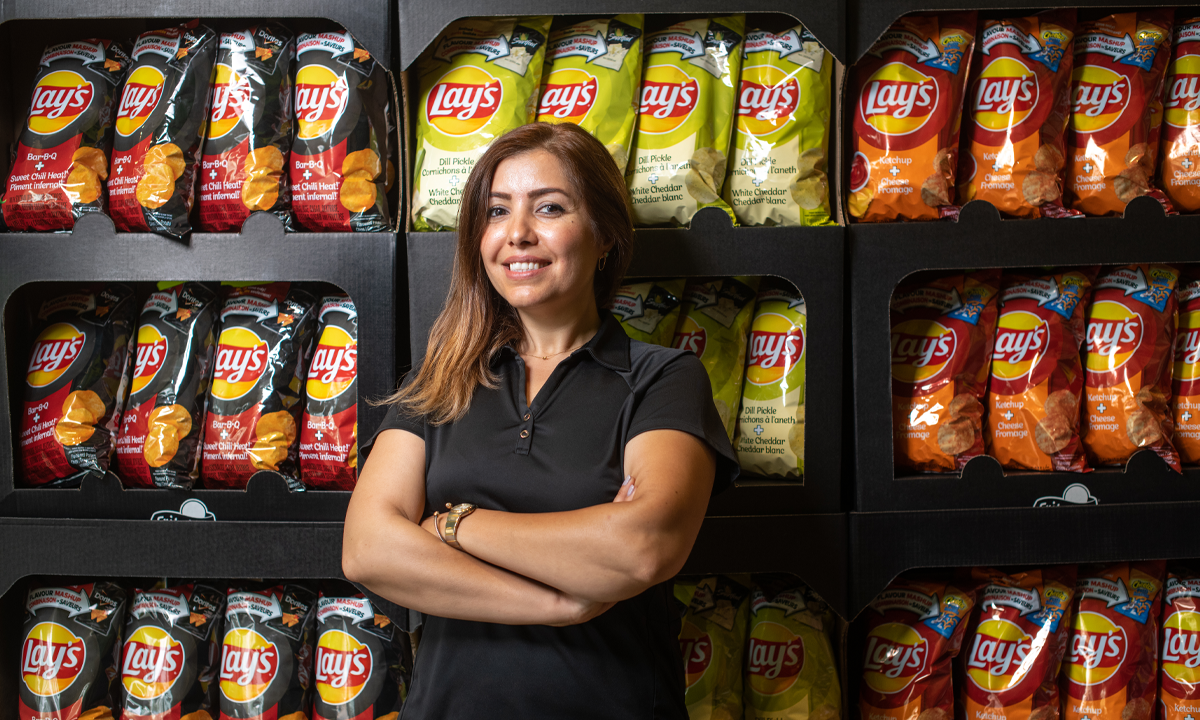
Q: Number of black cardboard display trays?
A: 9